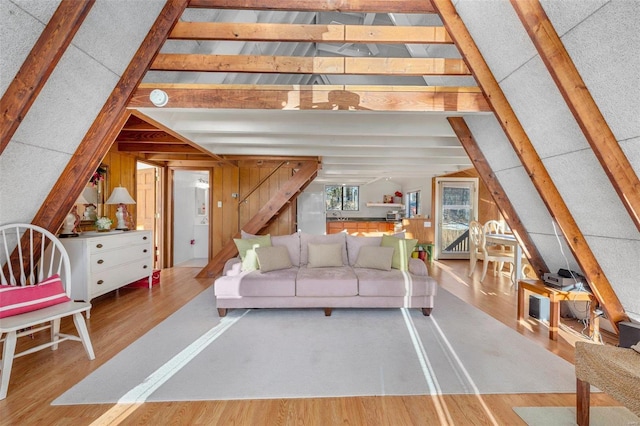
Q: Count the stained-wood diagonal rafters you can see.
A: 5